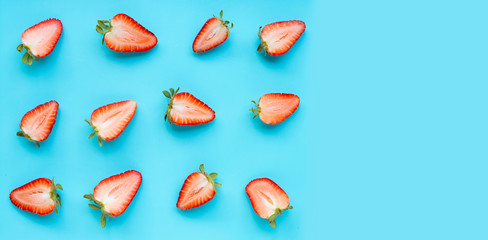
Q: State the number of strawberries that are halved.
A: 12